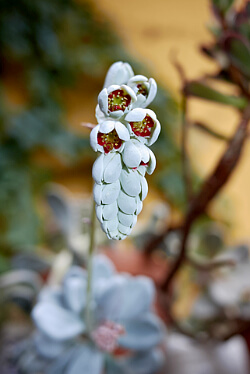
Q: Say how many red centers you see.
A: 4